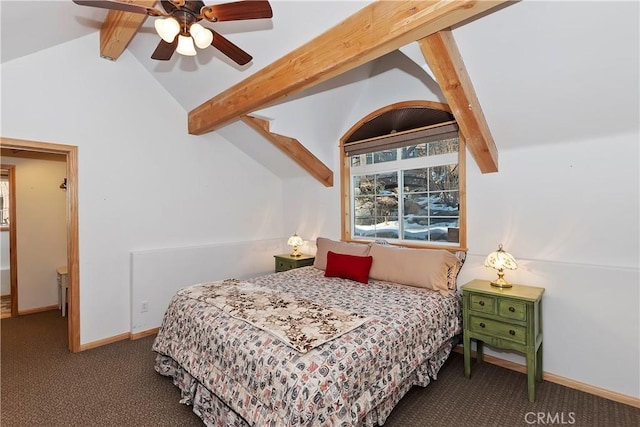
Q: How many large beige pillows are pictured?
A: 2